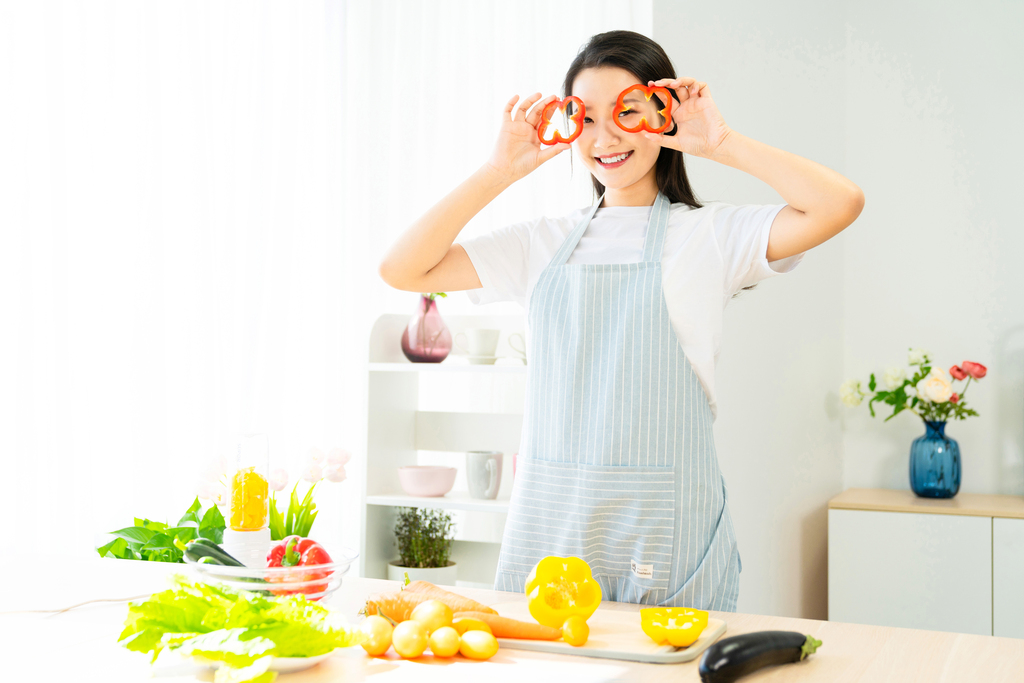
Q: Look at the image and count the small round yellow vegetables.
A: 7